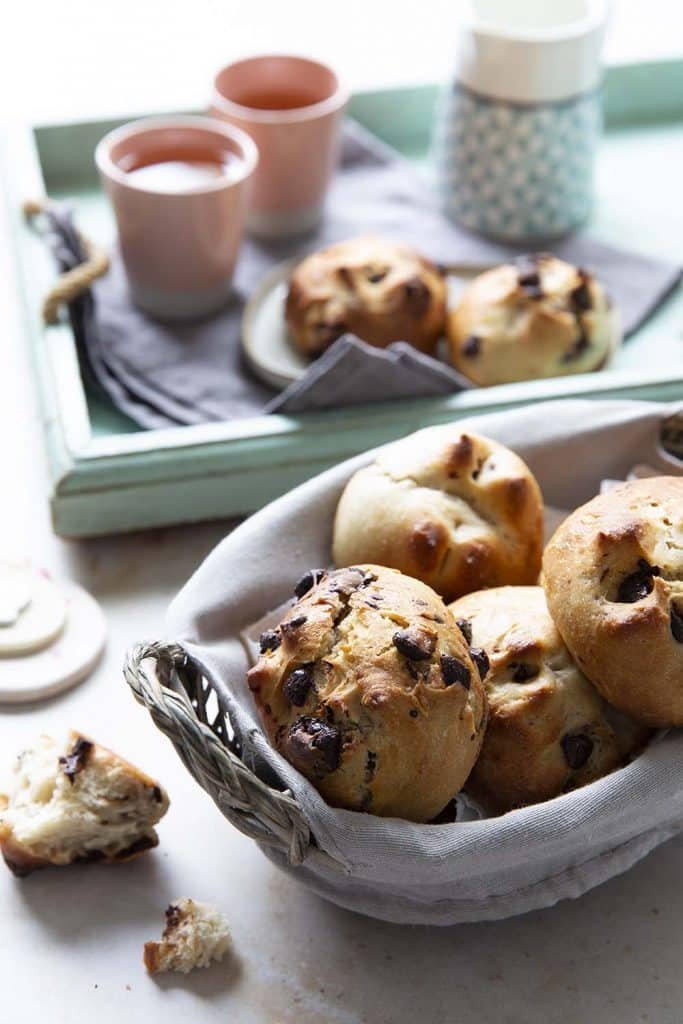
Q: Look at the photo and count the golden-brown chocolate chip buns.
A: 6